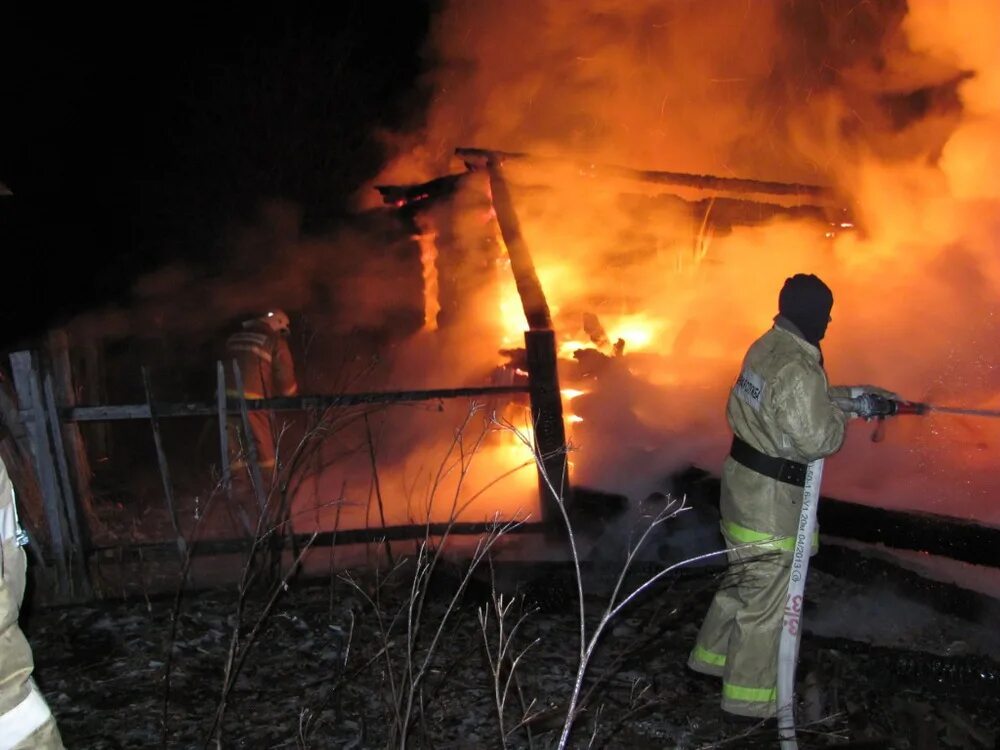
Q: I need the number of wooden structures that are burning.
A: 1